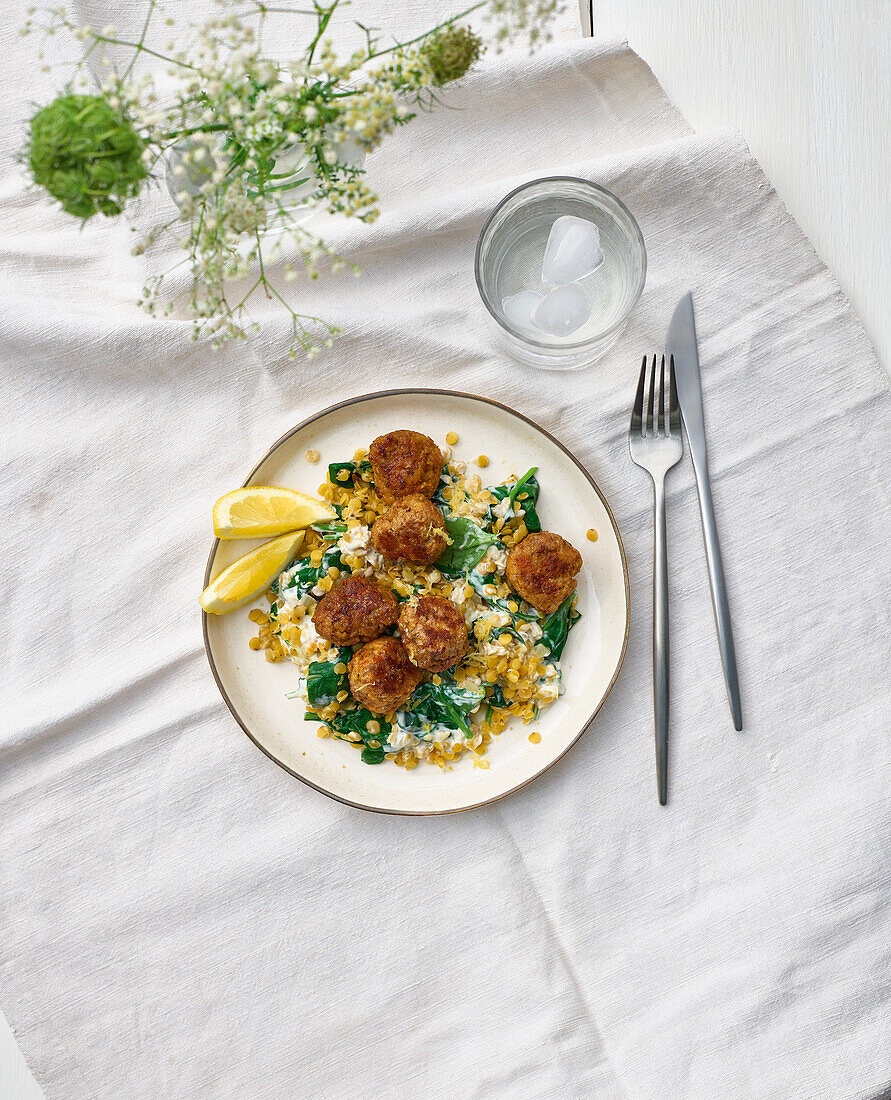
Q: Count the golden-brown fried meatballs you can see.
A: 6